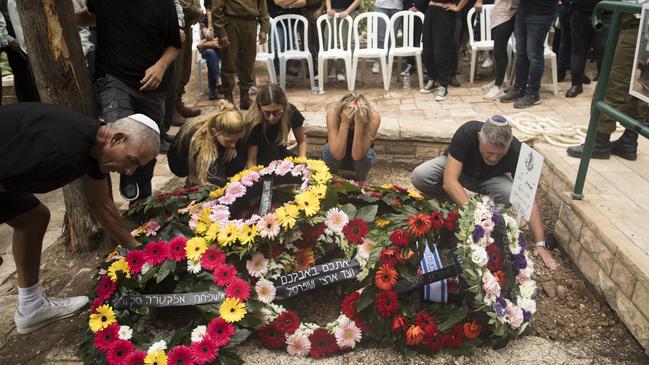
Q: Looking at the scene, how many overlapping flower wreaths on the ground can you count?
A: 5